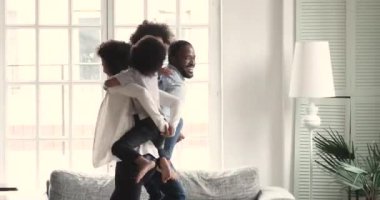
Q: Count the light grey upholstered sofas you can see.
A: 1